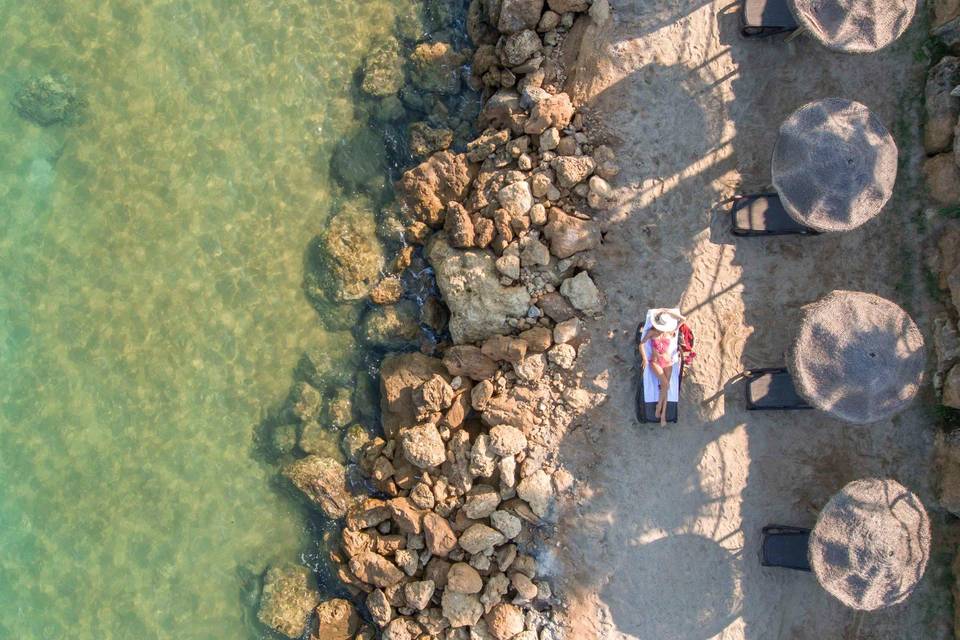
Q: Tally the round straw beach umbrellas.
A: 4